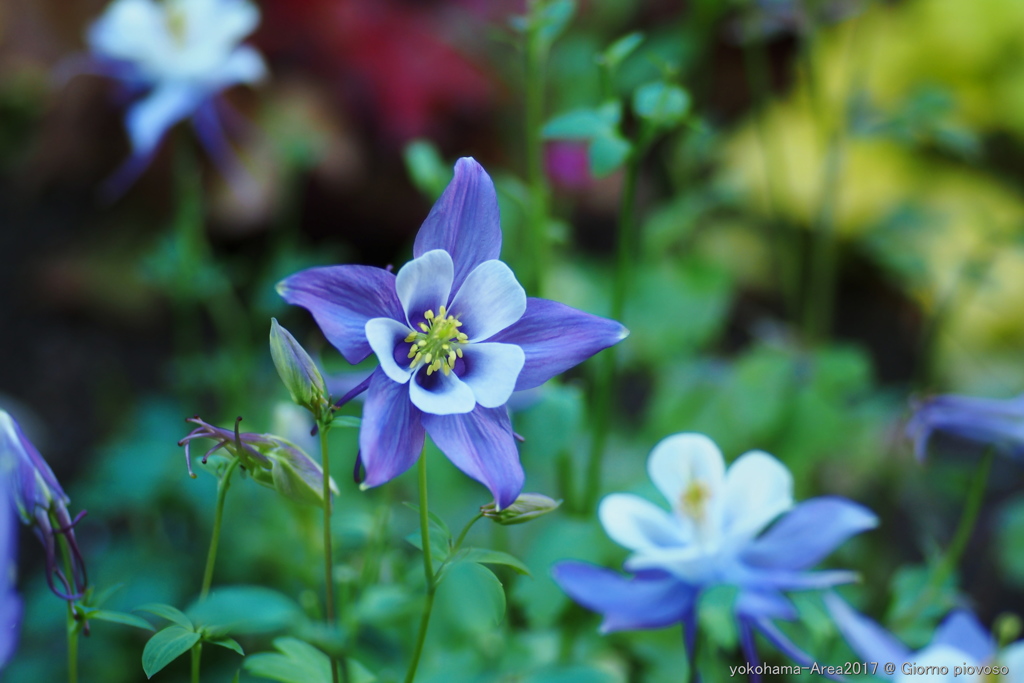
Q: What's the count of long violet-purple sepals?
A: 5